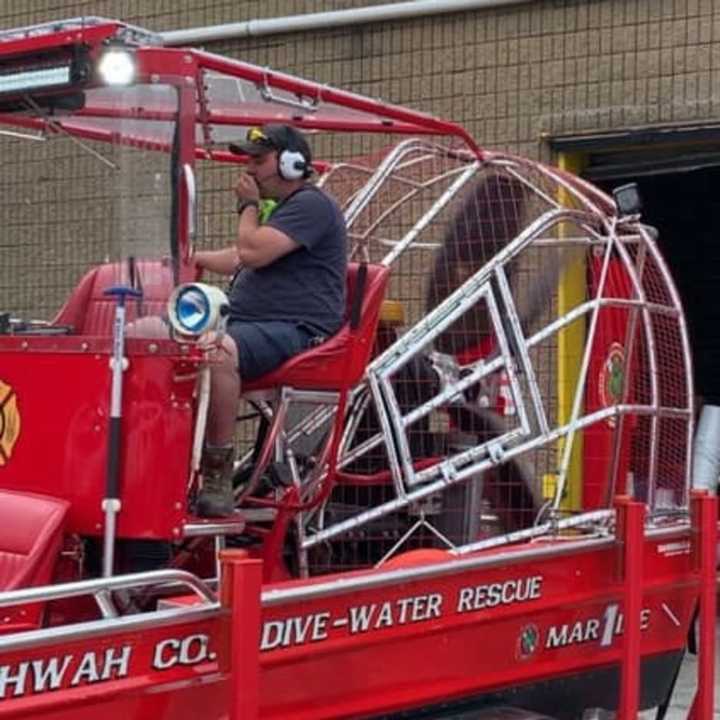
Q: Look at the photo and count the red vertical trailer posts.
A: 3